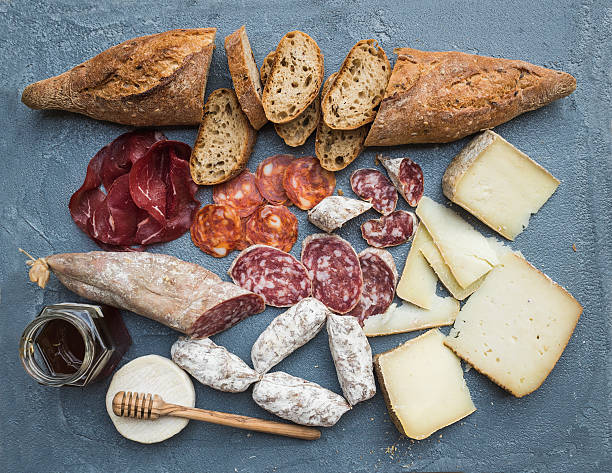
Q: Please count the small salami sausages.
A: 4